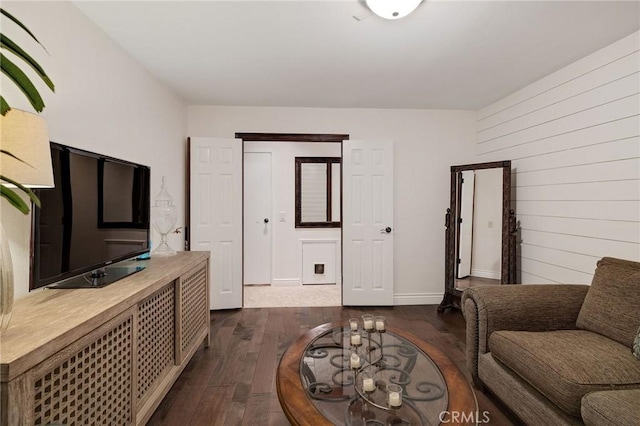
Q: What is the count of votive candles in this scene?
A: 7